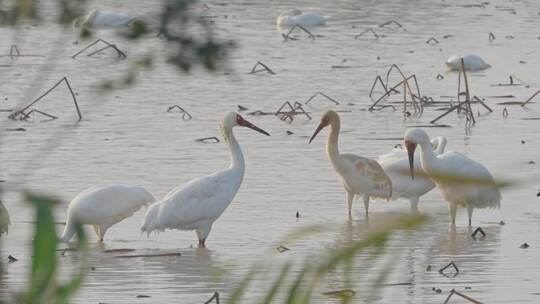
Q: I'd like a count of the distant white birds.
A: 3